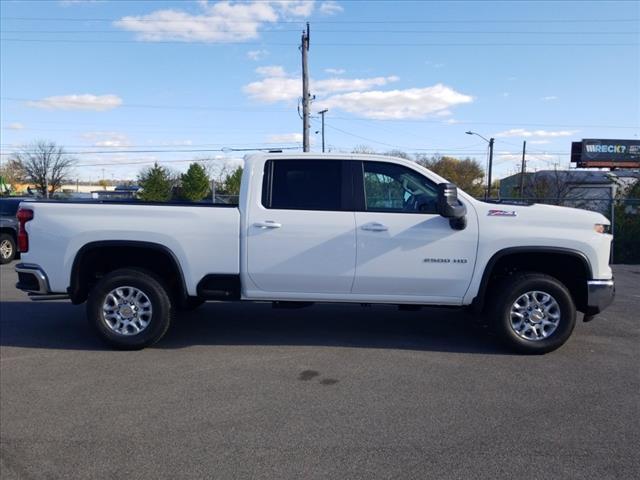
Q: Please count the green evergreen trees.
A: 3